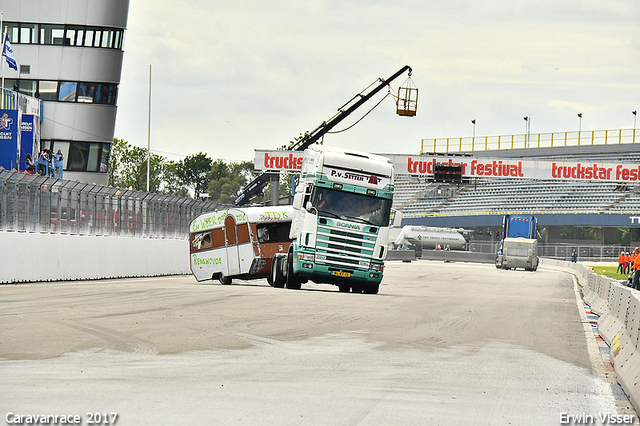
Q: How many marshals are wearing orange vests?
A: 4